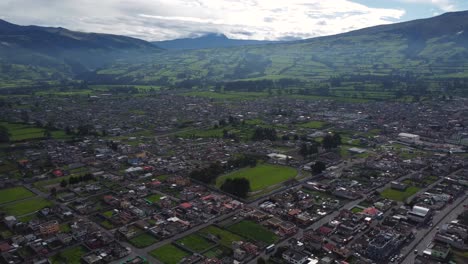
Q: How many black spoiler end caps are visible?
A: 0